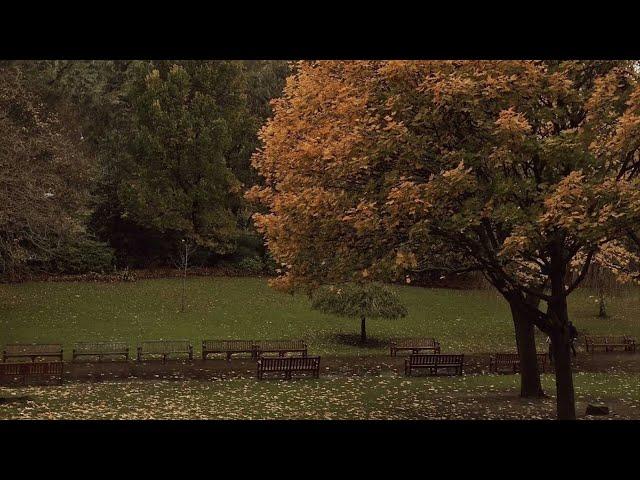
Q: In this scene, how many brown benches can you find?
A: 11